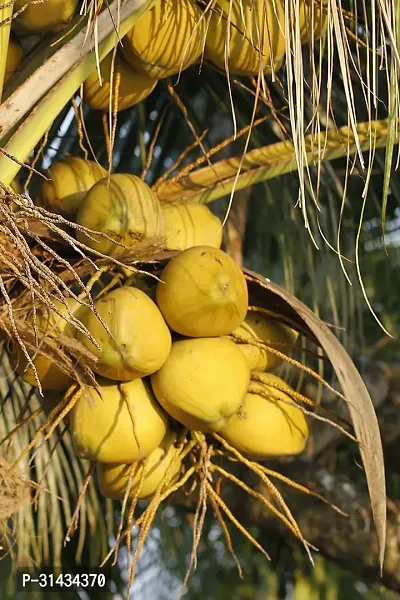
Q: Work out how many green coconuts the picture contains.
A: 0